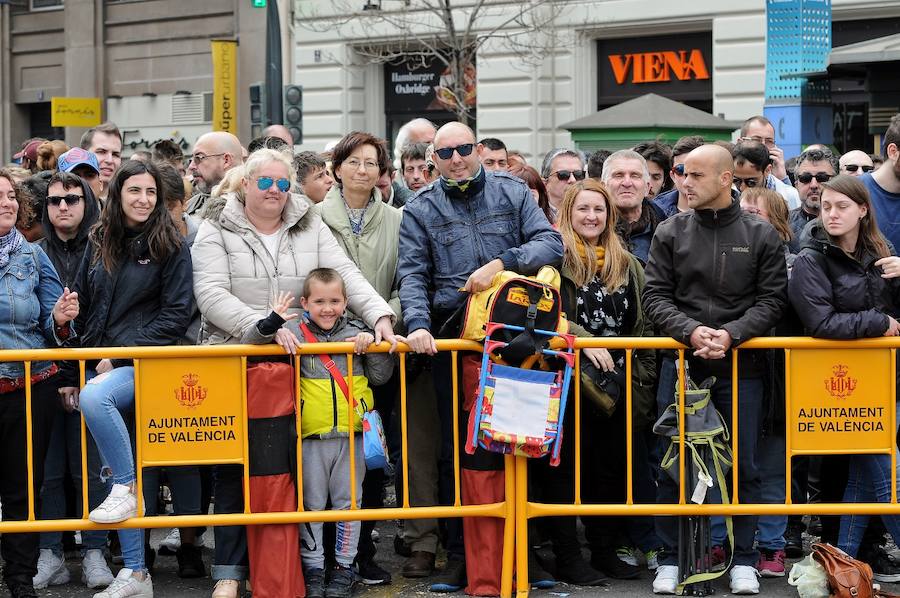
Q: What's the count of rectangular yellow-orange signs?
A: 2